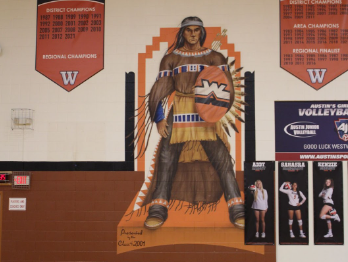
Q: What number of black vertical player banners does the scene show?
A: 3